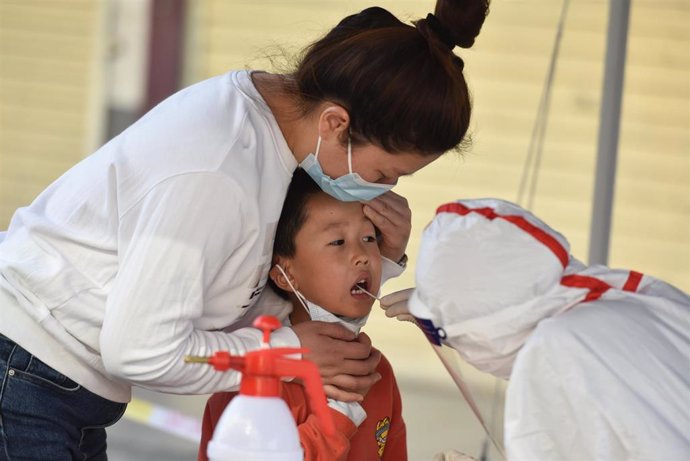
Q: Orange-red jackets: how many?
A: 1